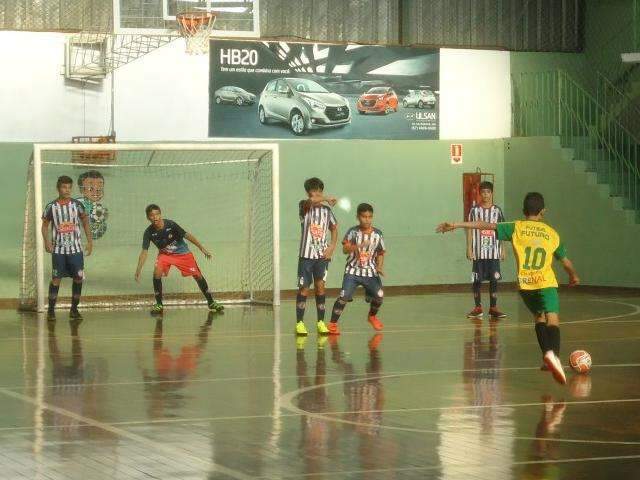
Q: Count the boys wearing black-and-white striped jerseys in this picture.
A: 4